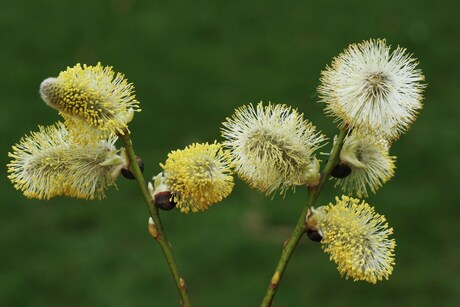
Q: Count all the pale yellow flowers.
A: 7